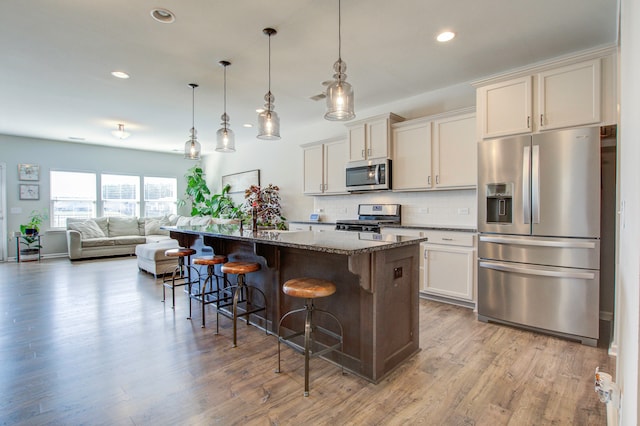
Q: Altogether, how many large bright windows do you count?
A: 3